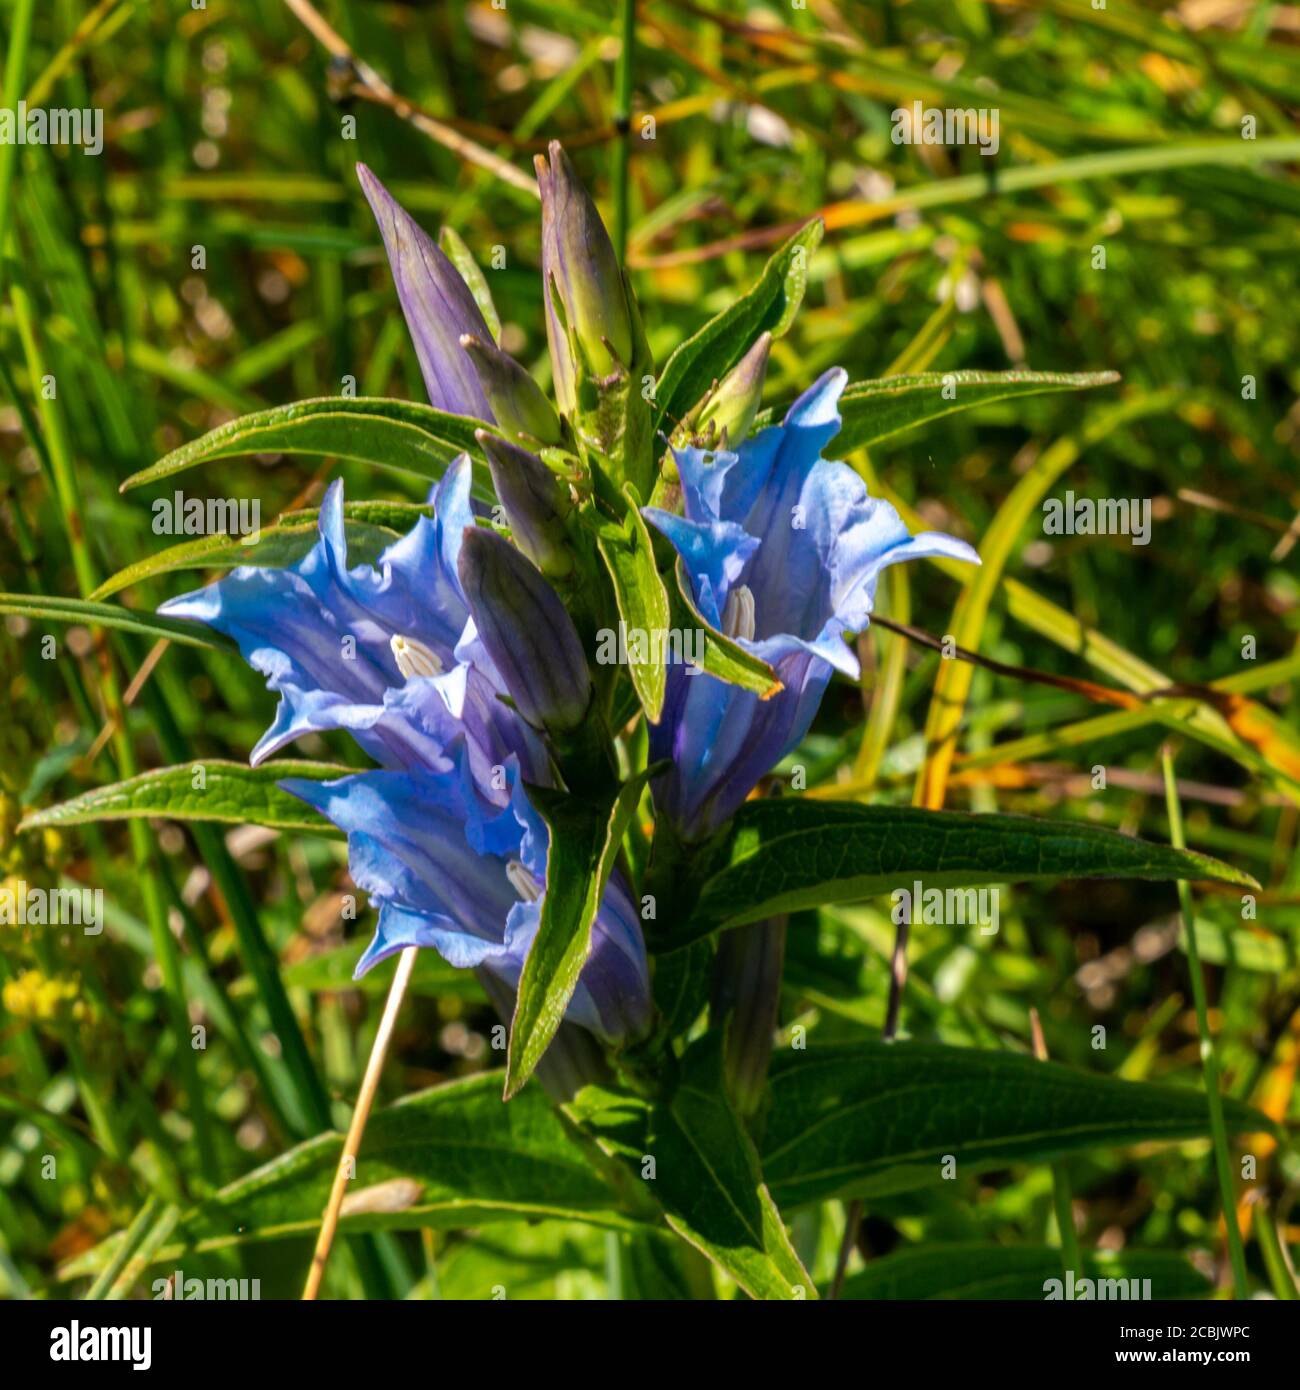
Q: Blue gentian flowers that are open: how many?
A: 3